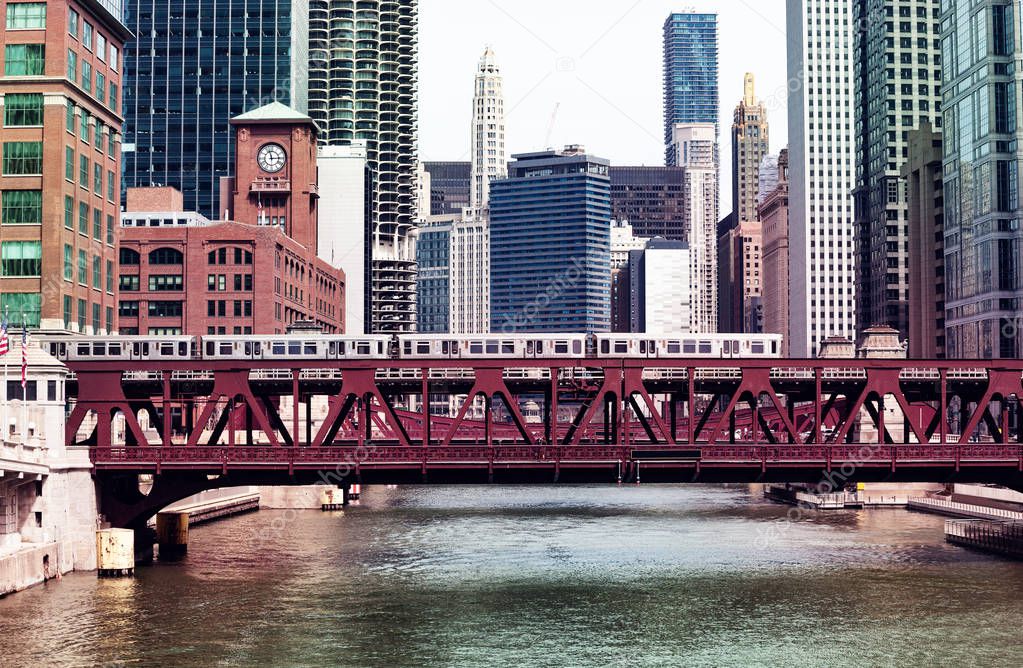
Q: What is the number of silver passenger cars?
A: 4